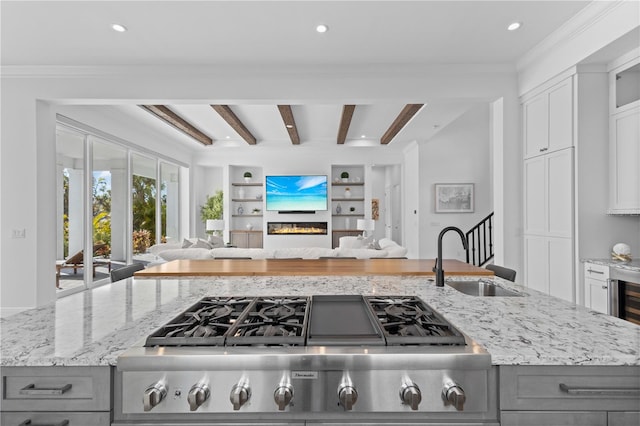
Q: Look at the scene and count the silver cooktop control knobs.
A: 7